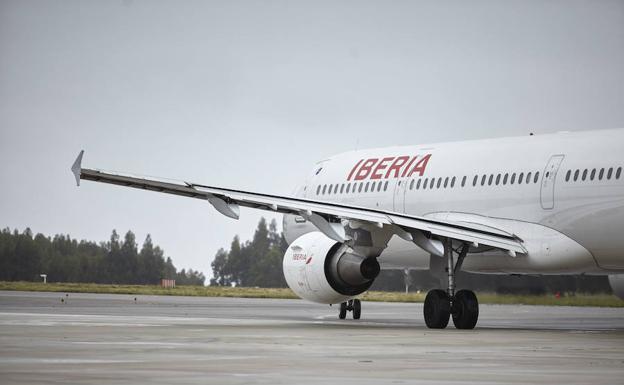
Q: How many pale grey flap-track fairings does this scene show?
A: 3